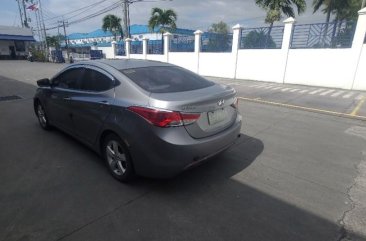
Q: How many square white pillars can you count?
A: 8